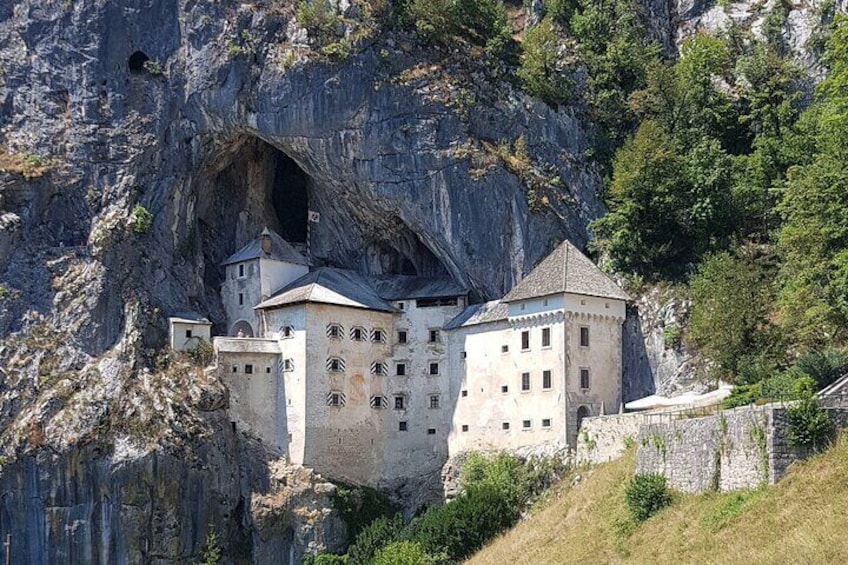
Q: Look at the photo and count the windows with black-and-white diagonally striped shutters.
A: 9